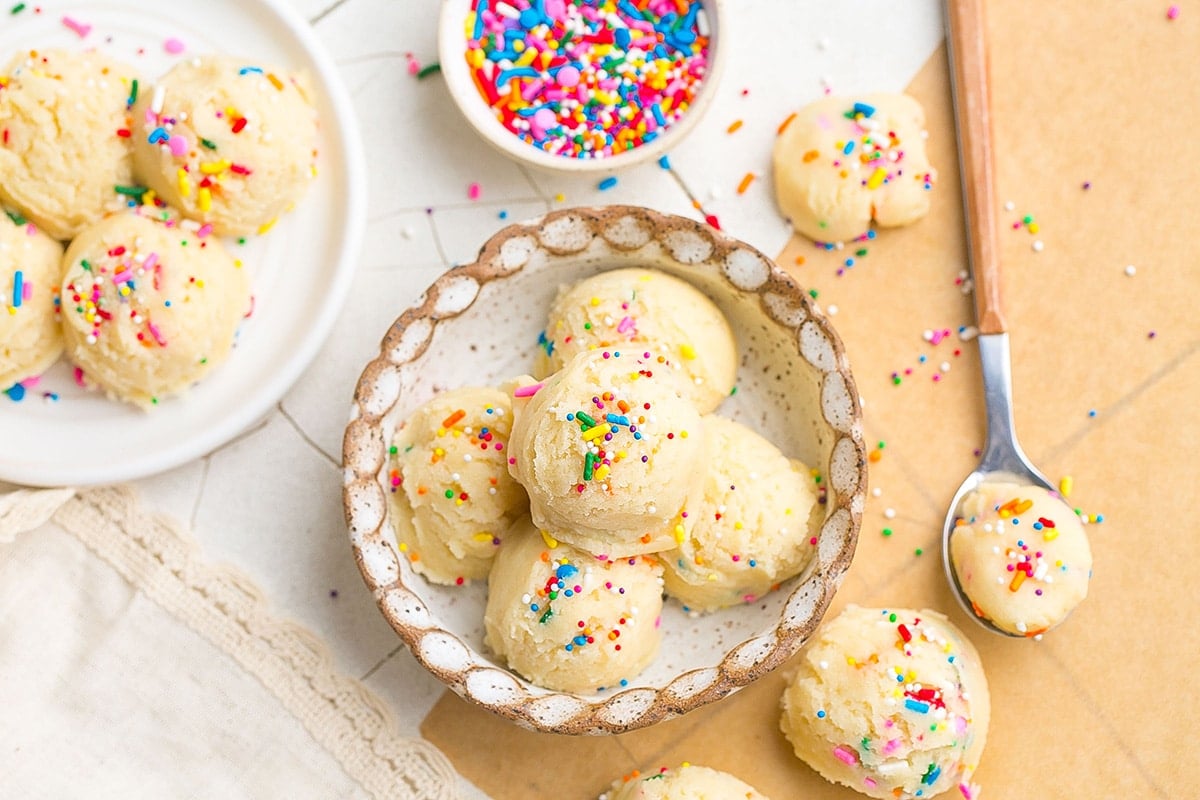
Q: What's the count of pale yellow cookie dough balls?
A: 13